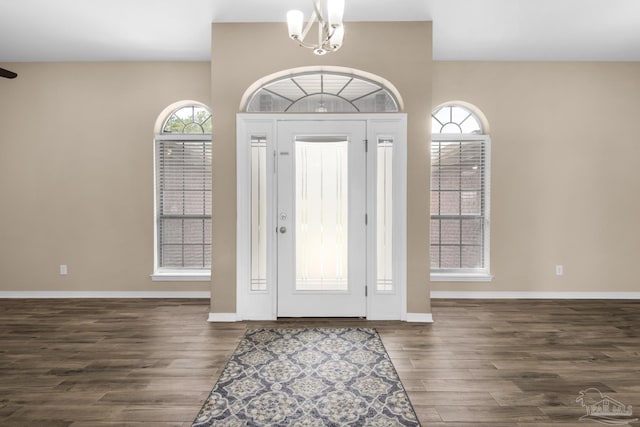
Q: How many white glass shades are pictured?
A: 3